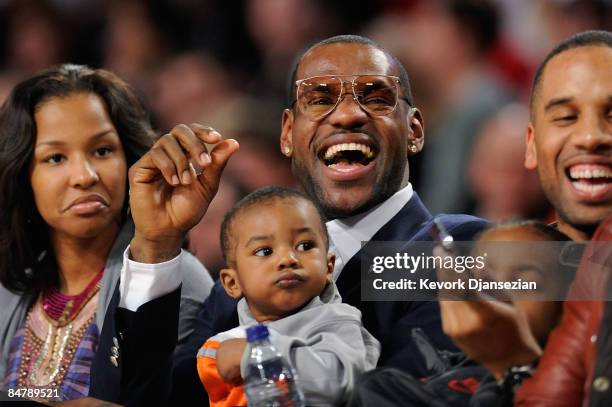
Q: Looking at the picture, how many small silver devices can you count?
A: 1